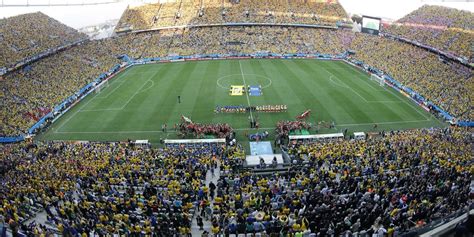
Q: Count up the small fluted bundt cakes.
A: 0